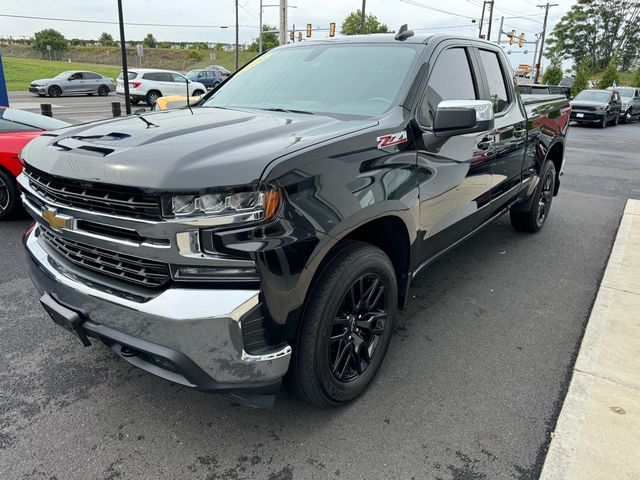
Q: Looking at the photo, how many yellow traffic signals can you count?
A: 6